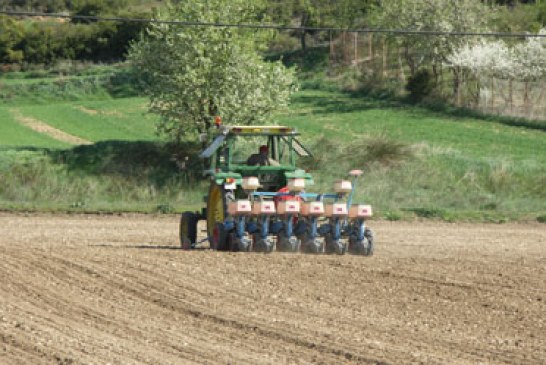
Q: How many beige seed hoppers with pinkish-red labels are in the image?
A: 6